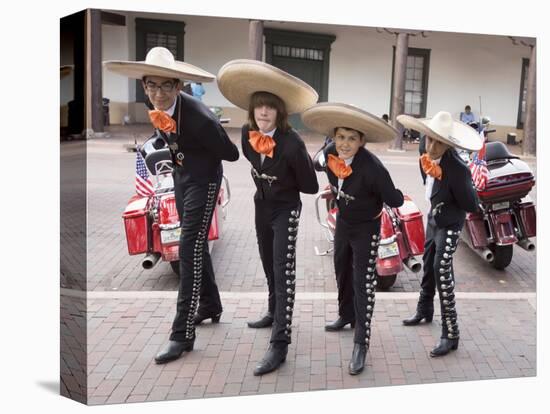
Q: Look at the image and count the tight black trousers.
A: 4